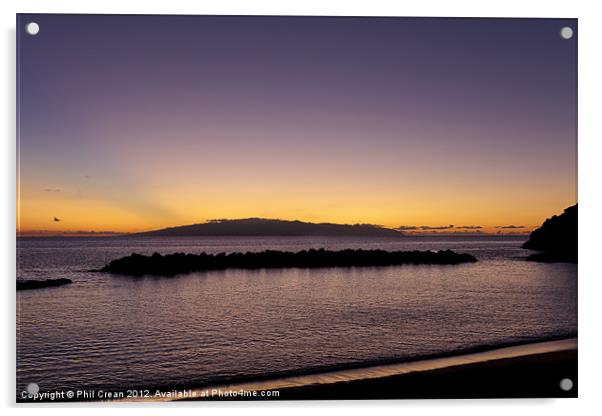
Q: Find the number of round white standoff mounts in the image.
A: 4